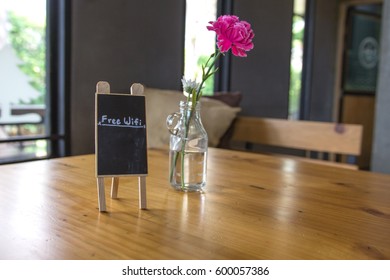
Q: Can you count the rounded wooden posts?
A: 2